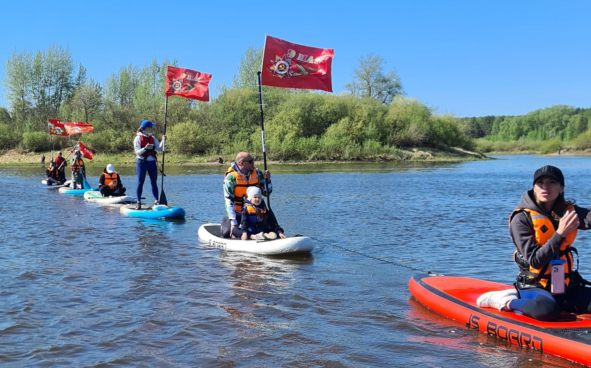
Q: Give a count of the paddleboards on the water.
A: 6